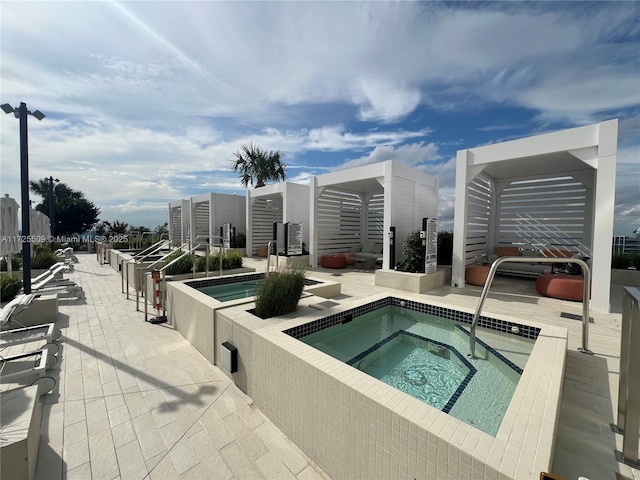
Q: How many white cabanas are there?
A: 5